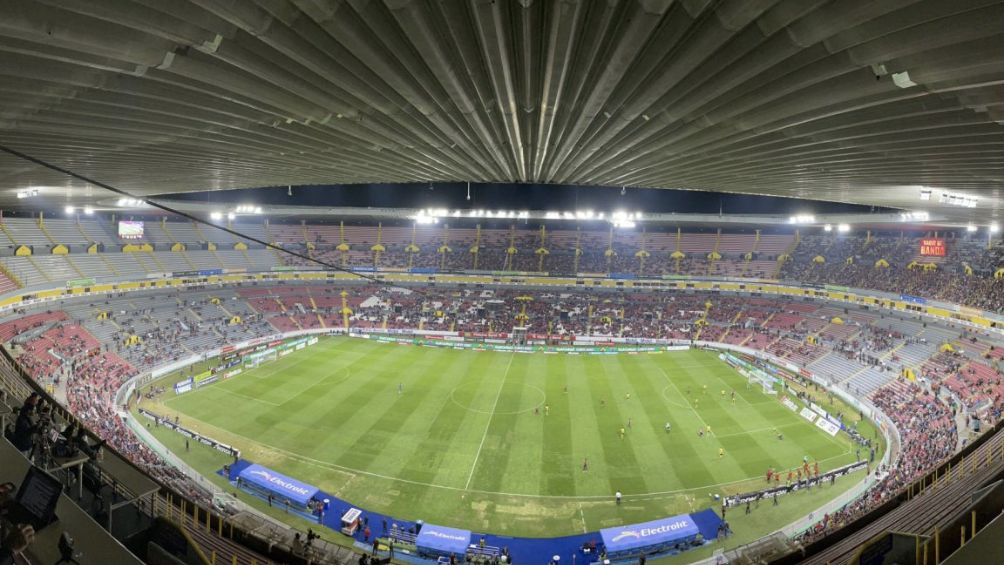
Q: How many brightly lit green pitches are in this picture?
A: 1